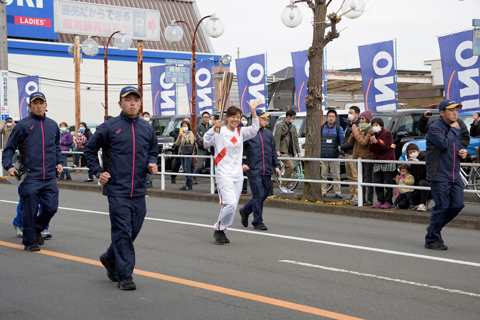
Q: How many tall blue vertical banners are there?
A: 7